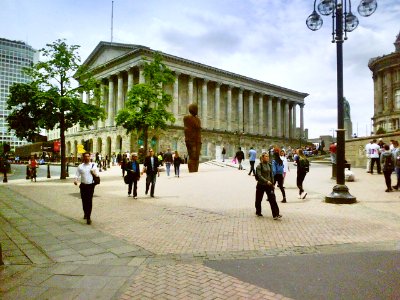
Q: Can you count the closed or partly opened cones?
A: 0